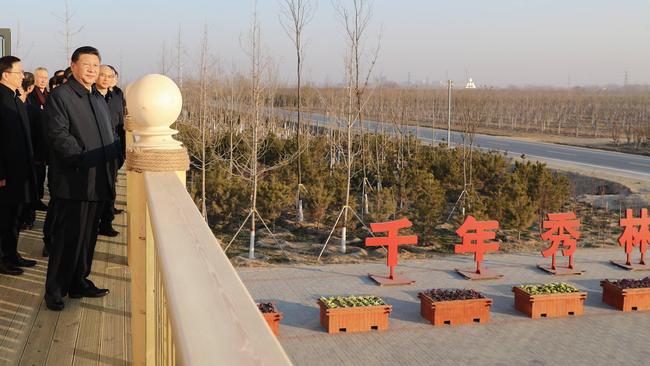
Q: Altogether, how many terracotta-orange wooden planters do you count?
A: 5